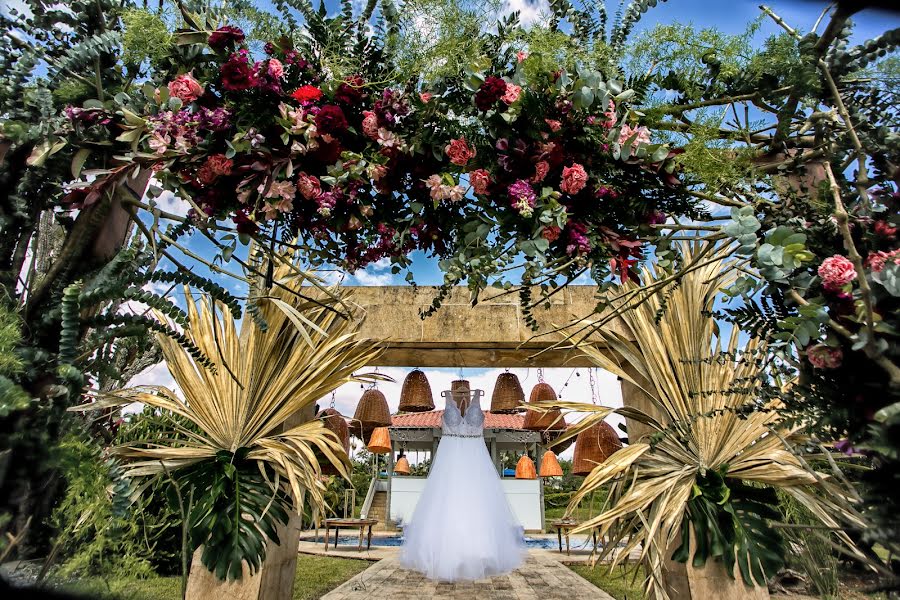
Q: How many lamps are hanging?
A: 11